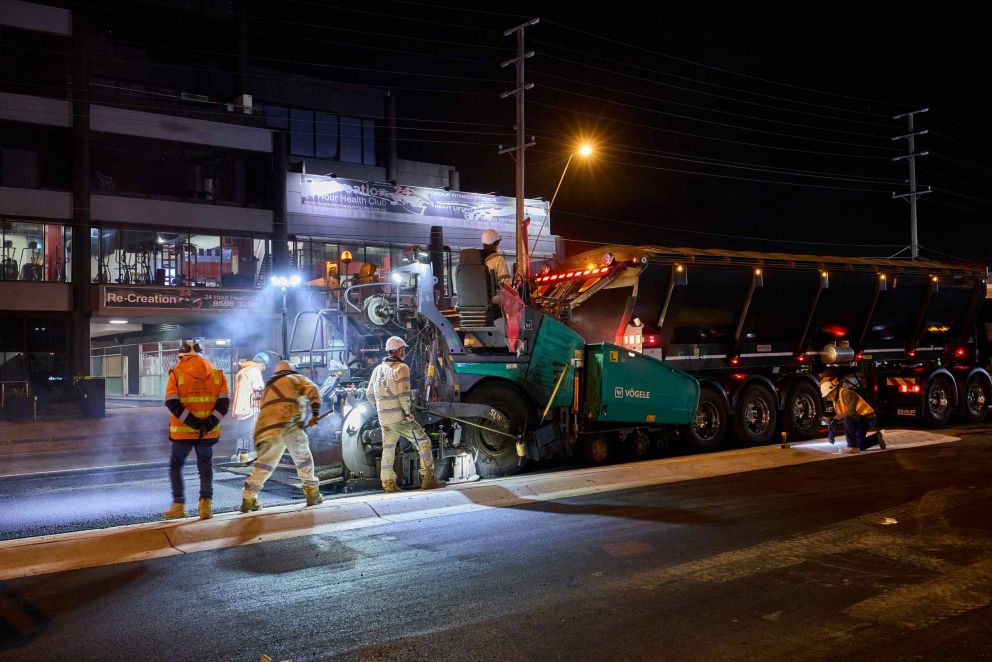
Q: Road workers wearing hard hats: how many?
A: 6